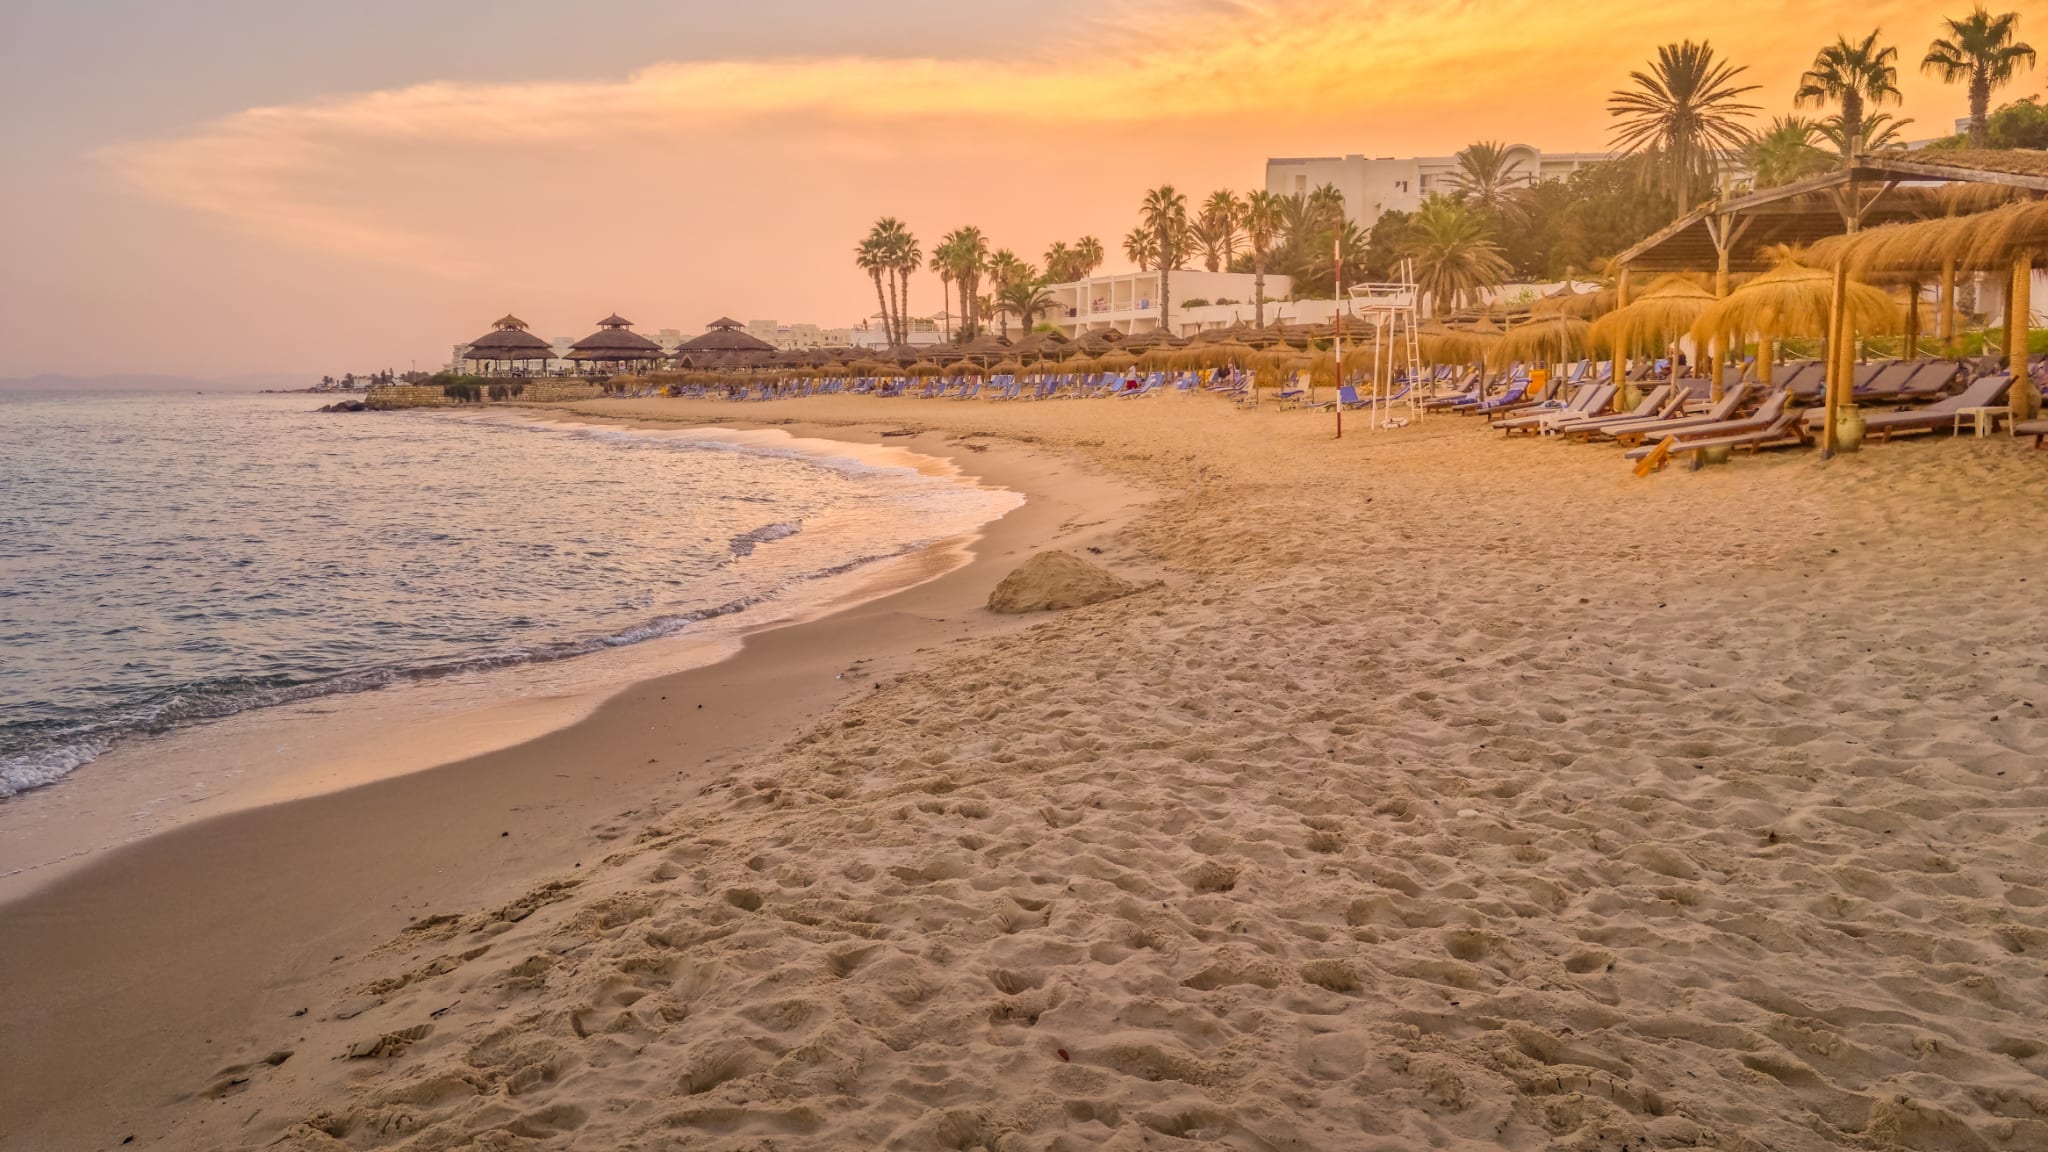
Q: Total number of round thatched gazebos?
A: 3